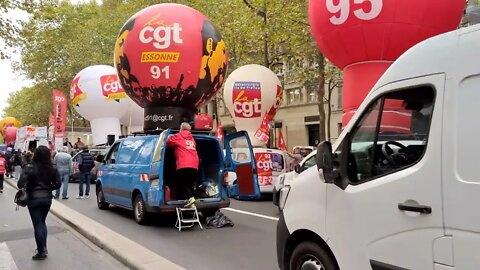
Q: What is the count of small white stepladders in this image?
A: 1